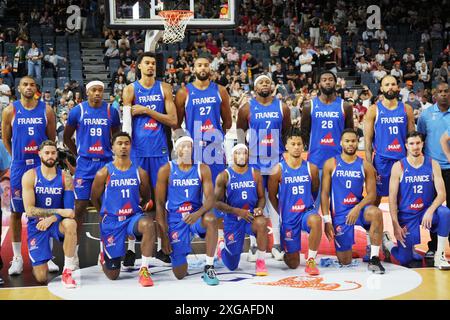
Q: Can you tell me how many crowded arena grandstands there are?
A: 1